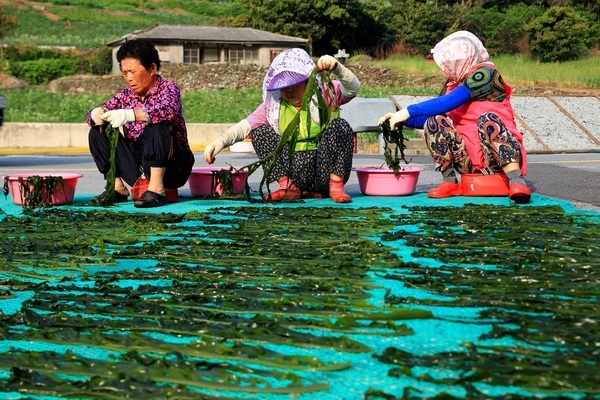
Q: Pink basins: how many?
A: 3